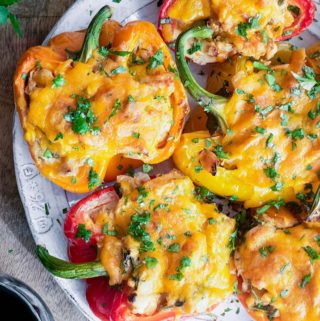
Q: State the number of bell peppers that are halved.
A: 5